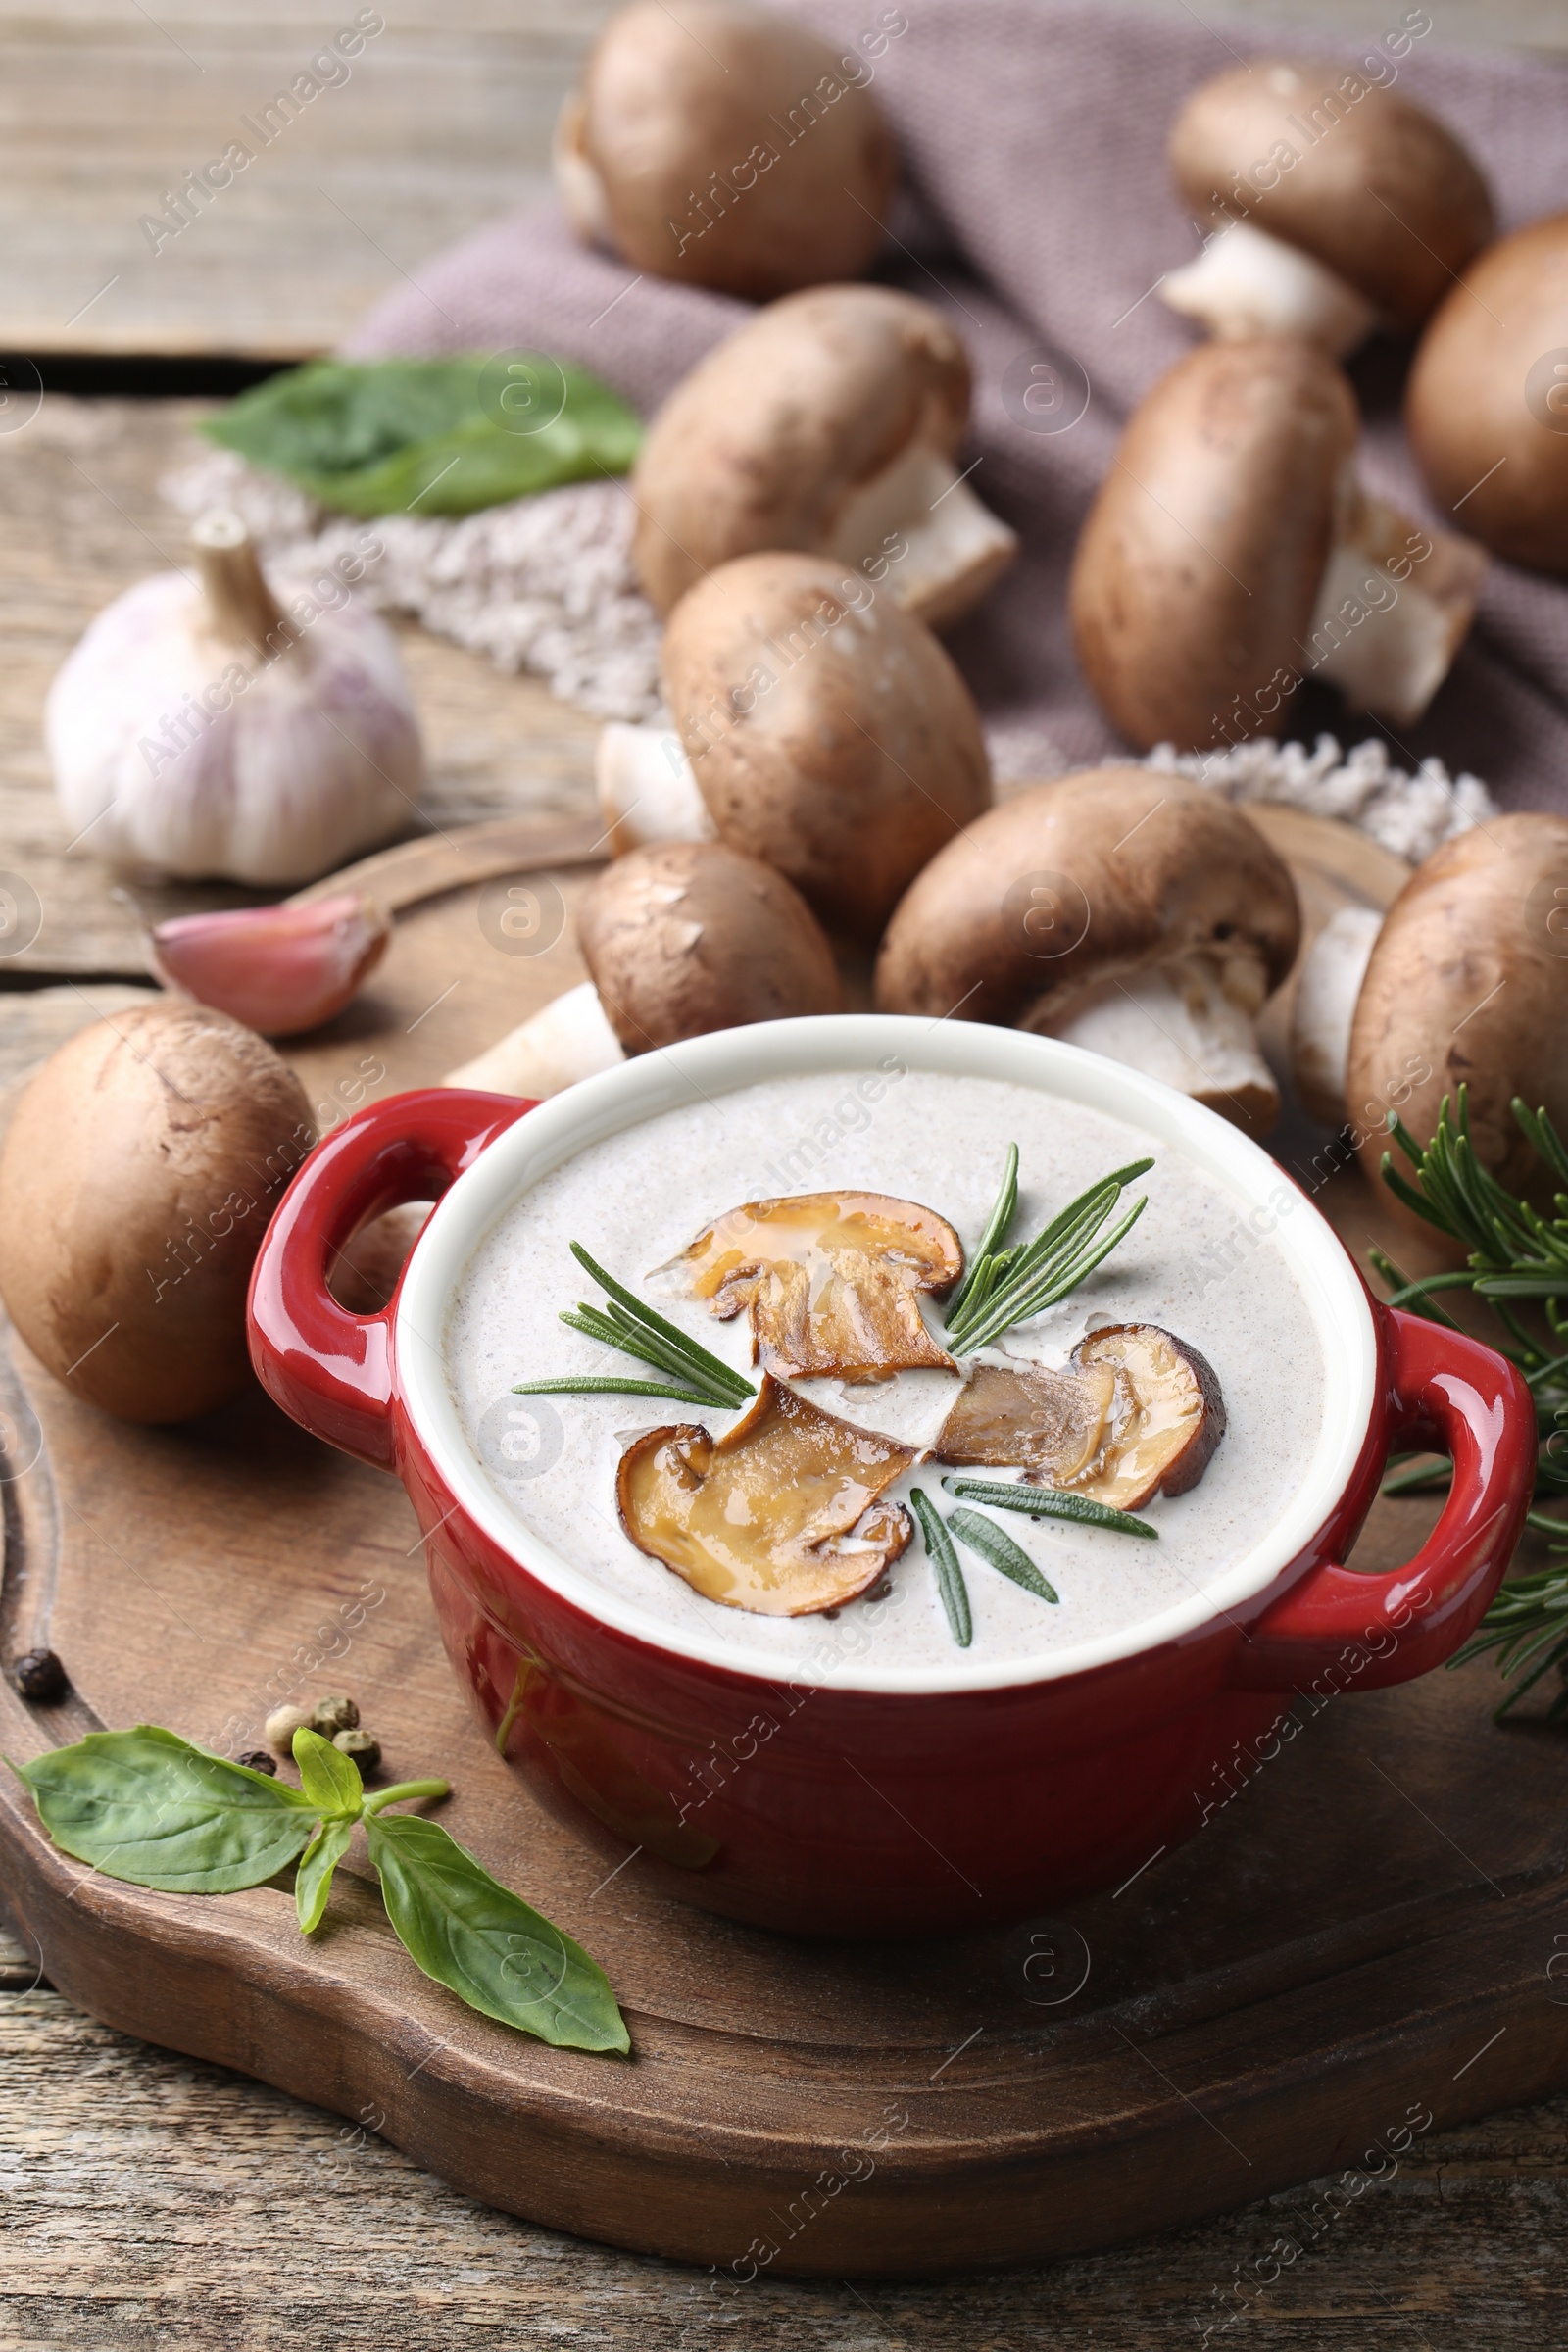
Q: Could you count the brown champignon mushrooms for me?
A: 10